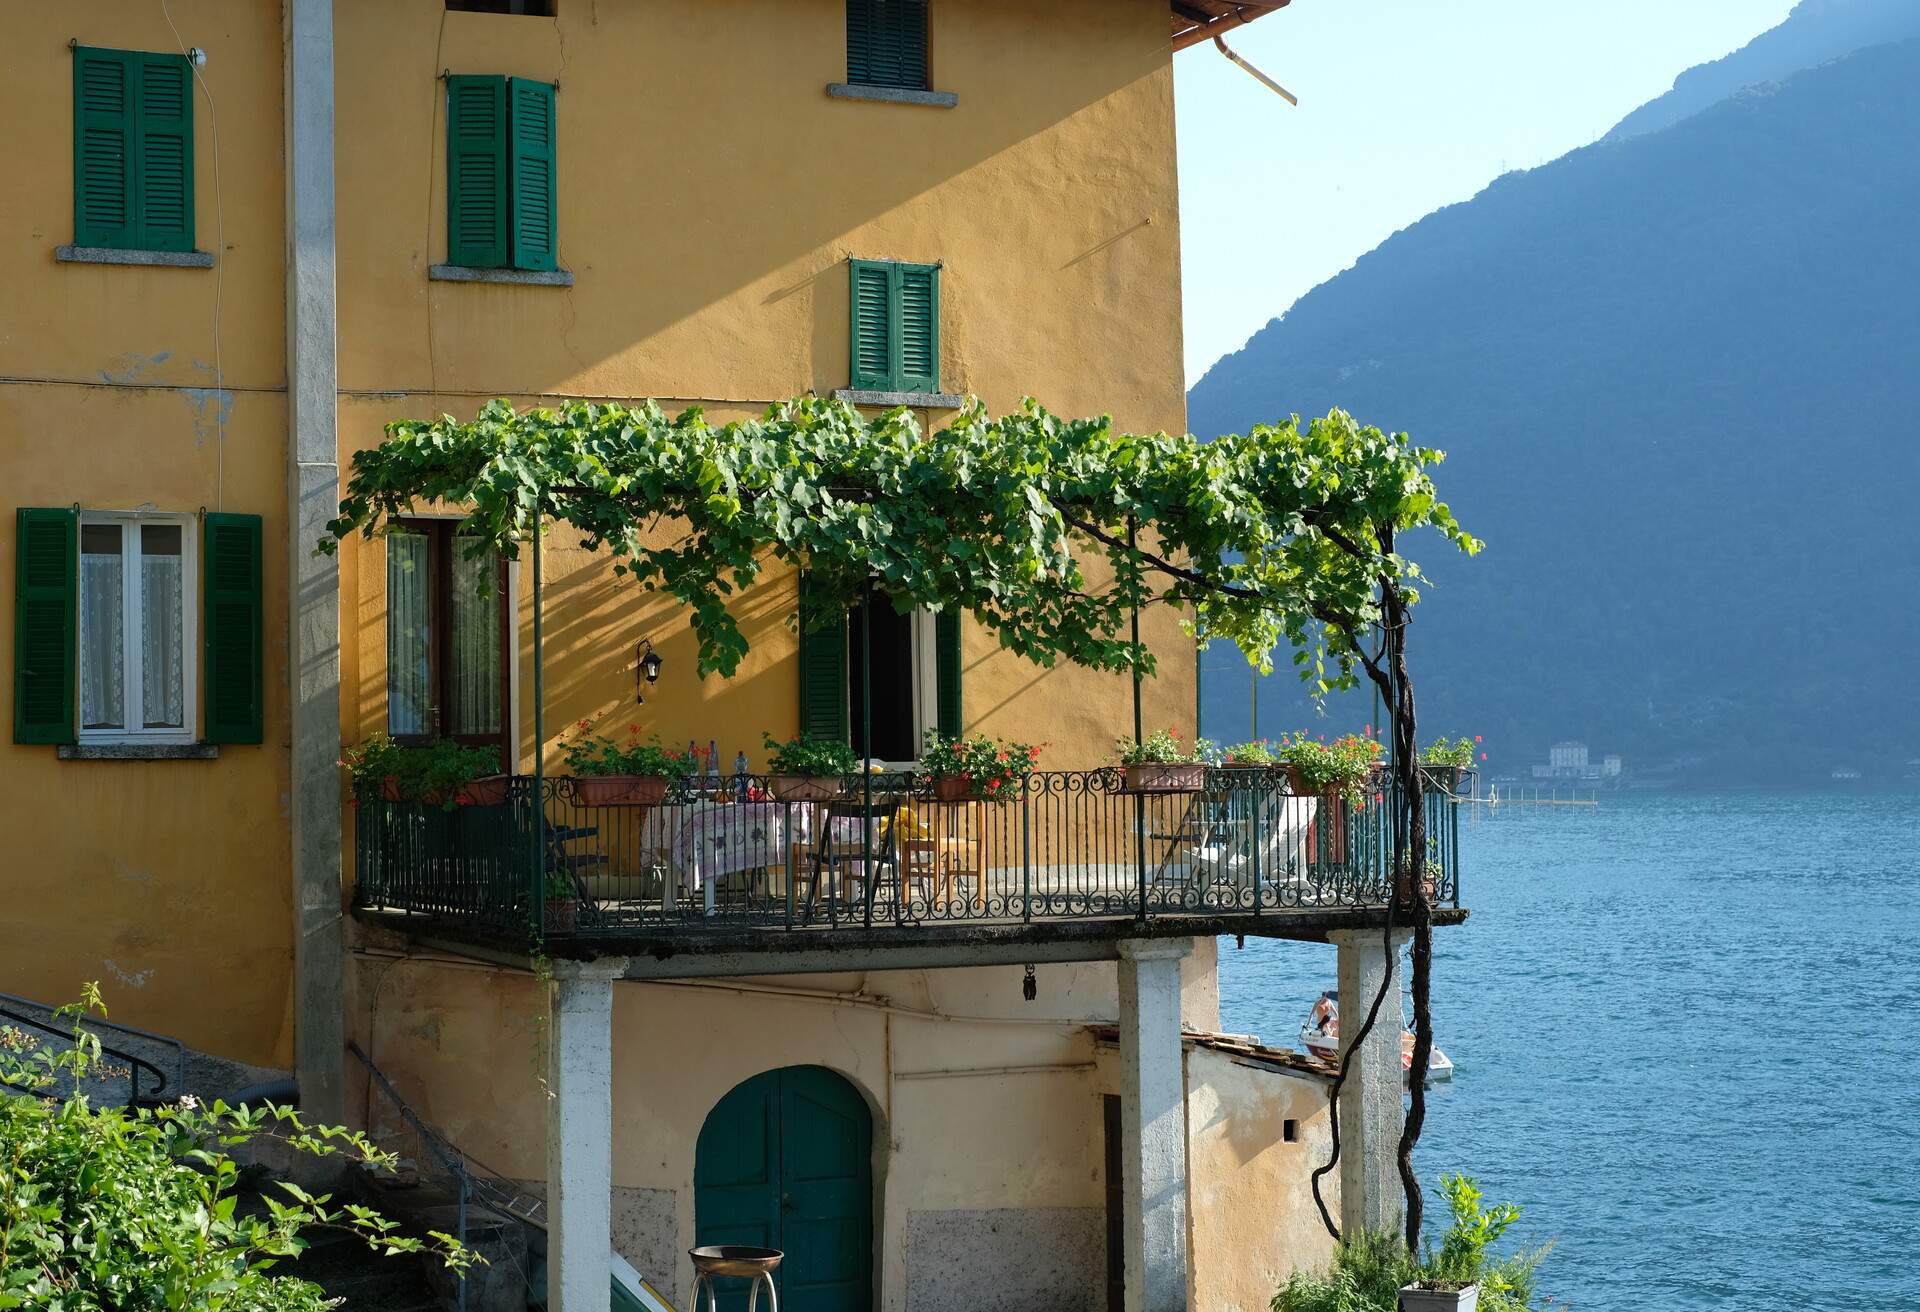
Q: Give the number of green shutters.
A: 10